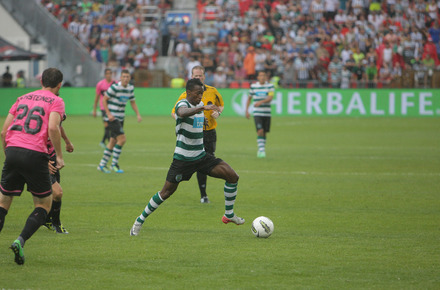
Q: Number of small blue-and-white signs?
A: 1